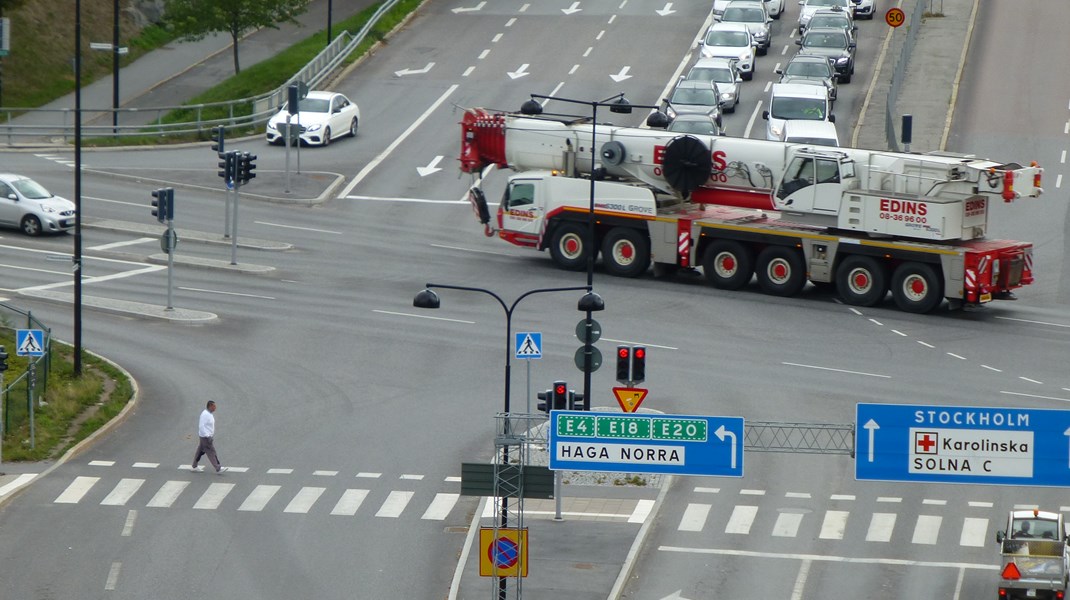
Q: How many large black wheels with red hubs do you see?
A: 6